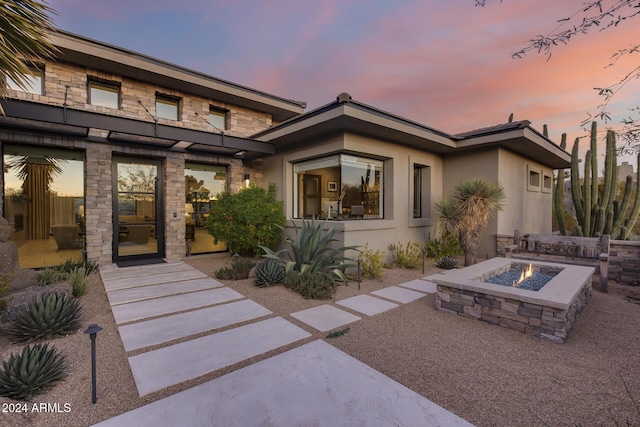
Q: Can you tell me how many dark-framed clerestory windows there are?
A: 4